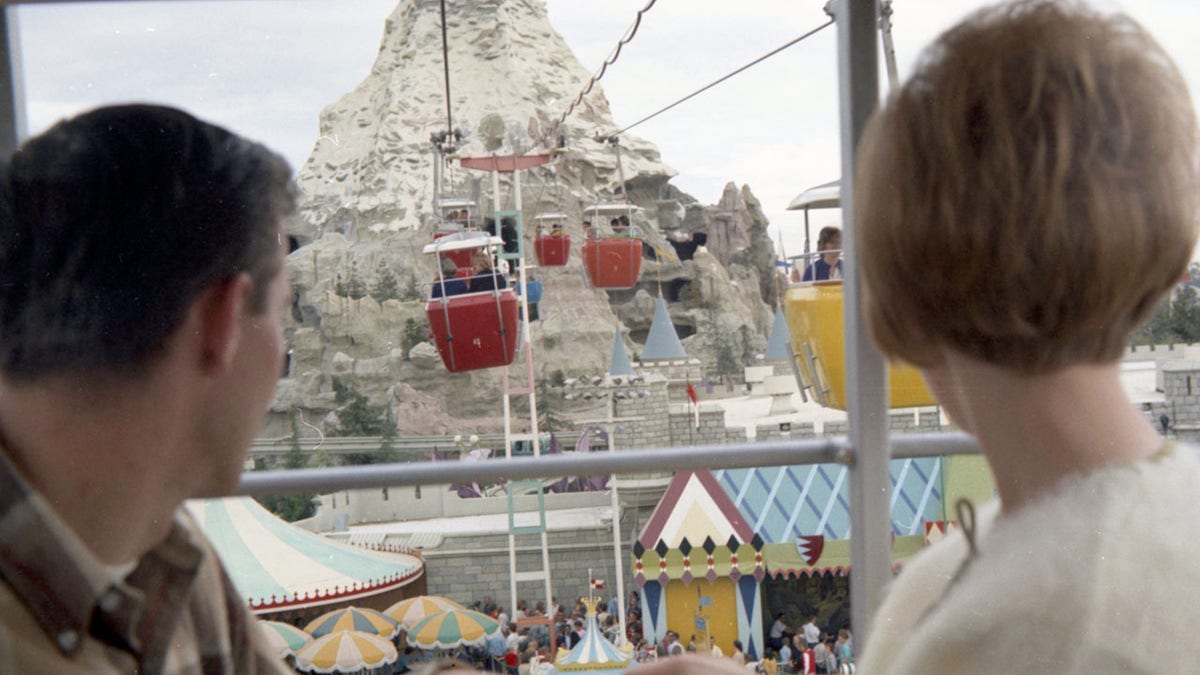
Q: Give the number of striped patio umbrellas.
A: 5